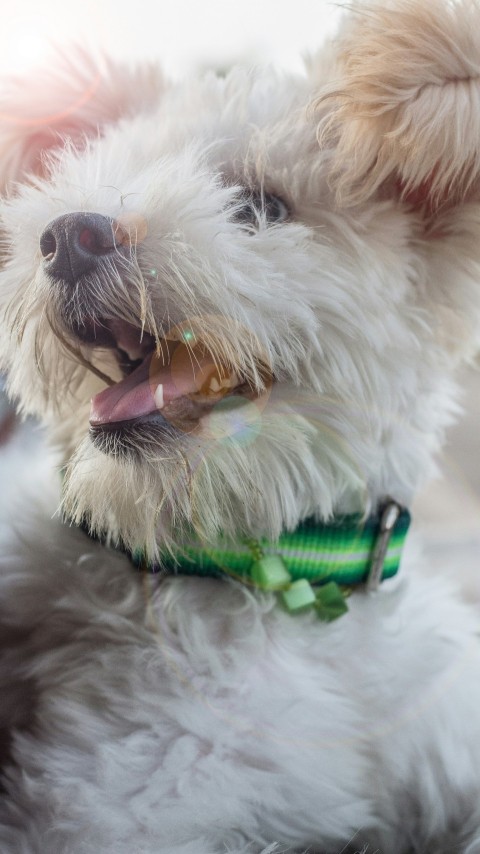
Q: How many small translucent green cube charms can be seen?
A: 3